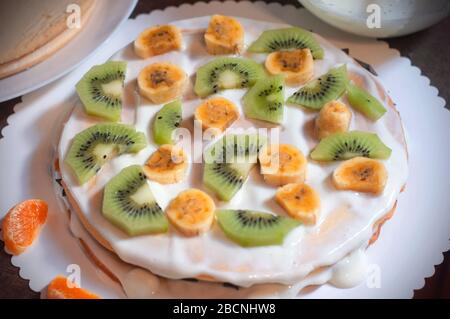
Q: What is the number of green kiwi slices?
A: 12